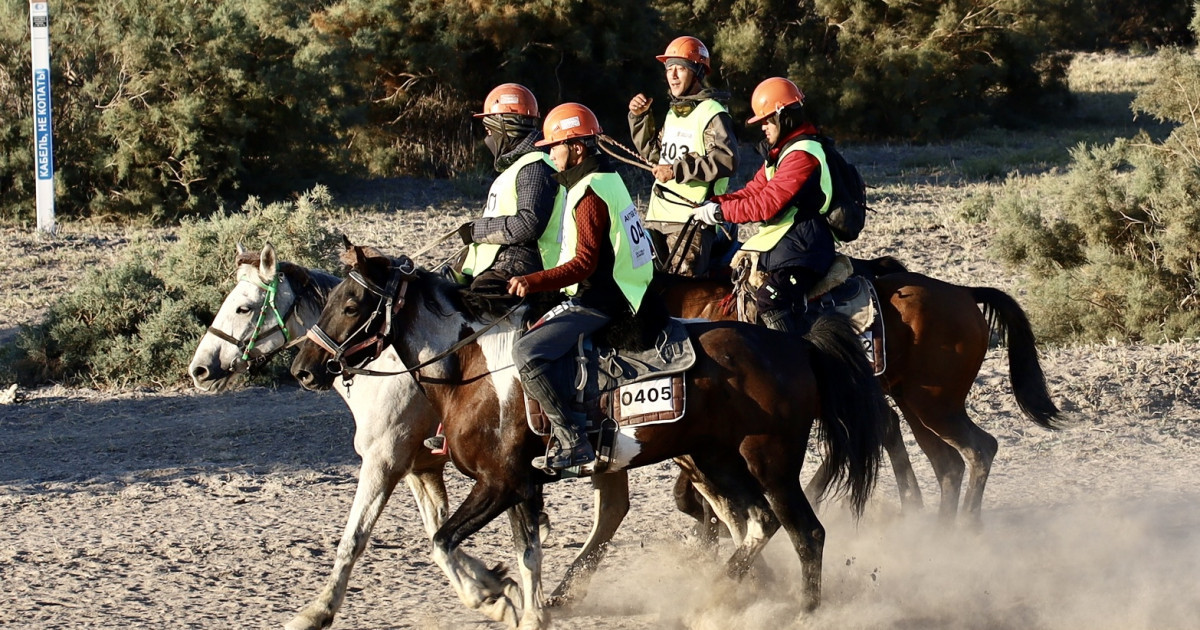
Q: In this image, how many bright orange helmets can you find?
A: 4